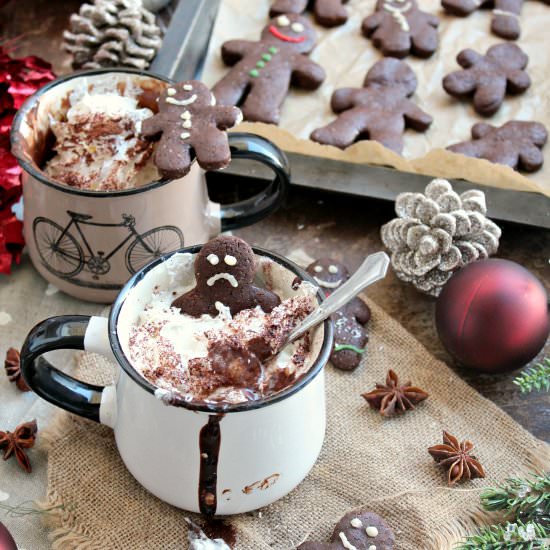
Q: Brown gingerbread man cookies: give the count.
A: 11